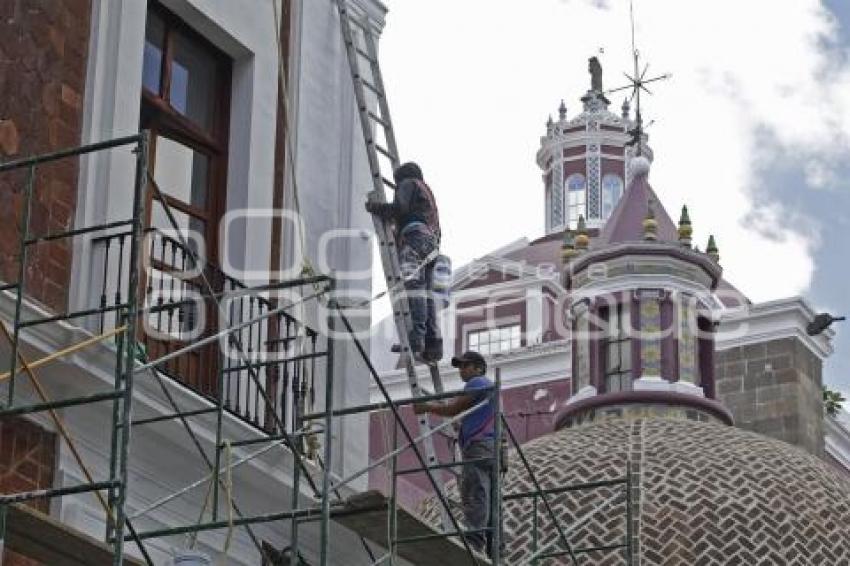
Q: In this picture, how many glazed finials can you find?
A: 5